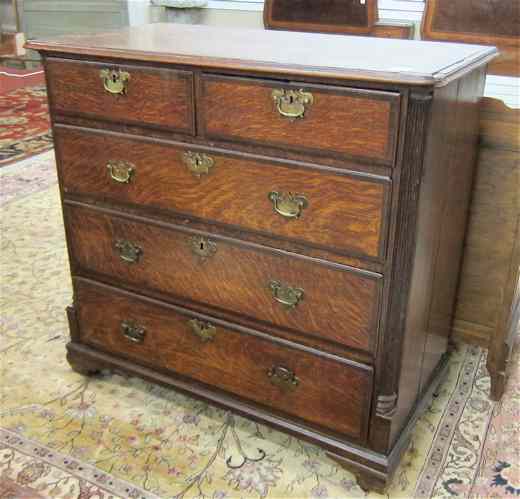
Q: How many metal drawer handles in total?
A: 8